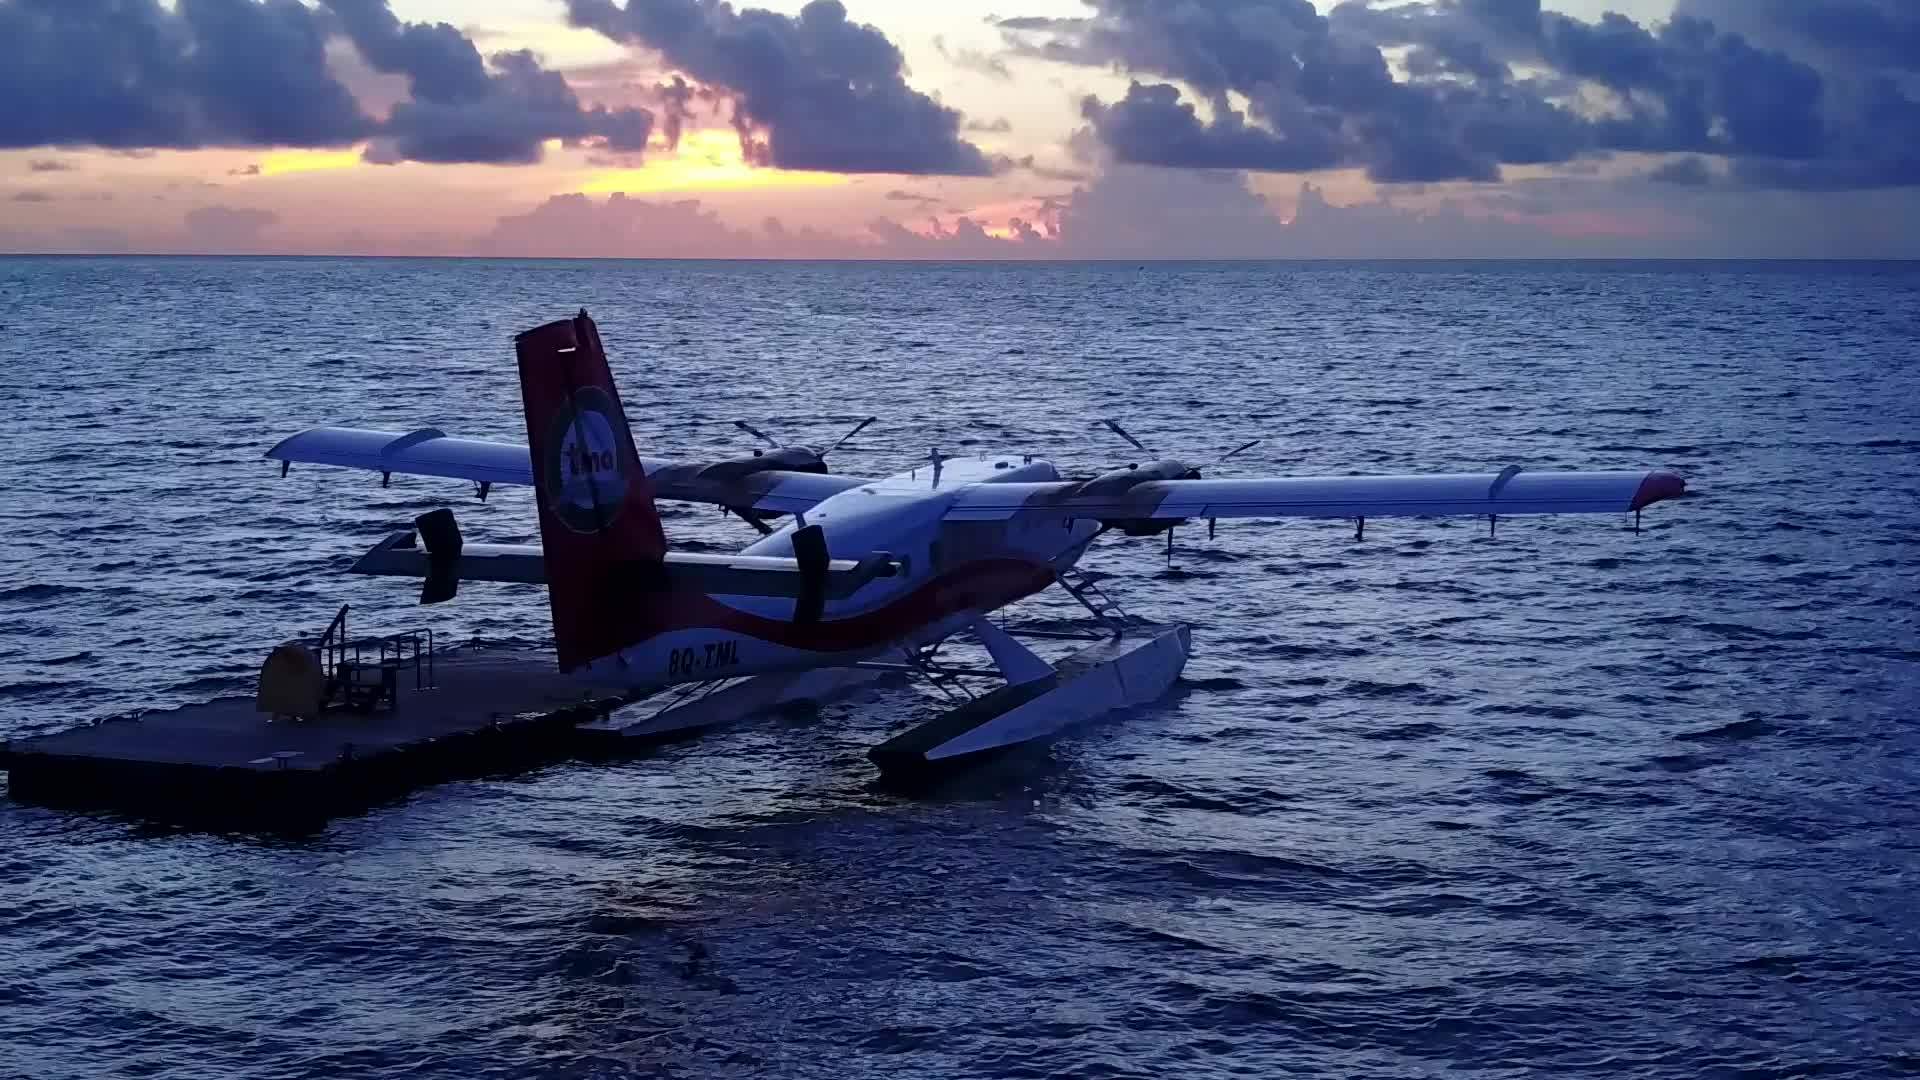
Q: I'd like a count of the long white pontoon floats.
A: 2